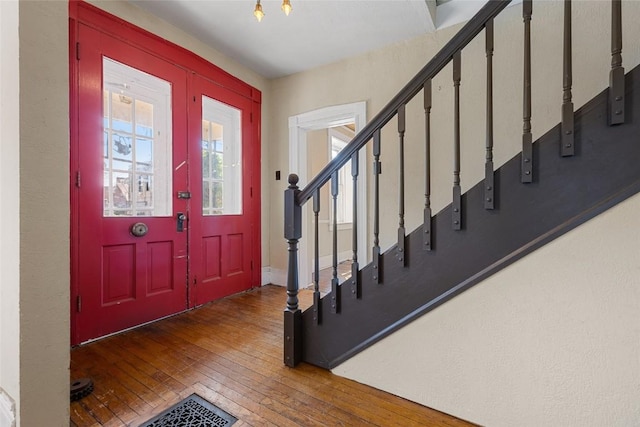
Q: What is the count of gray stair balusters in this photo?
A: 11